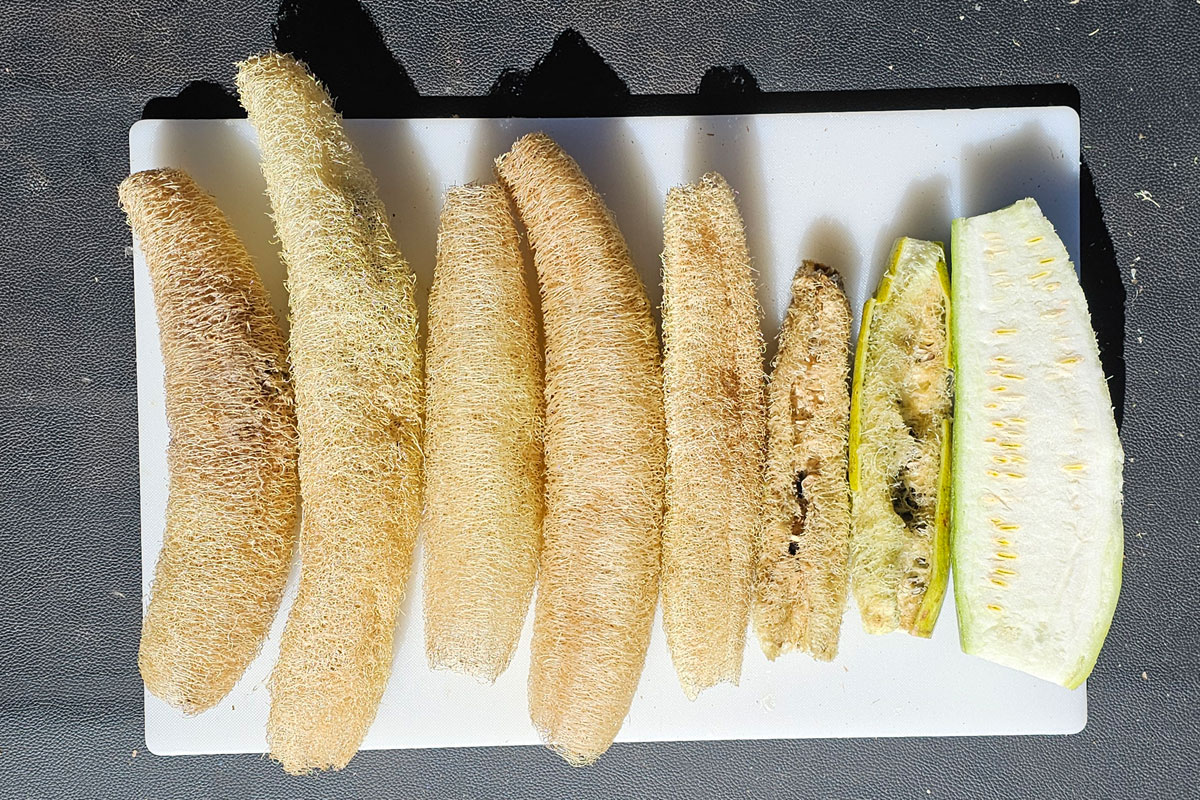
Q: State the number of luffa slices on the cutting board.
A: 8